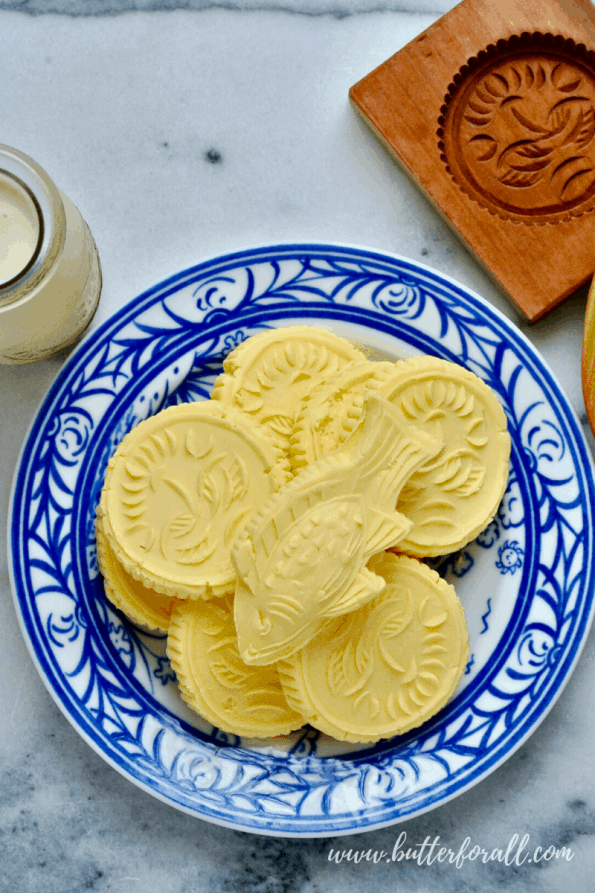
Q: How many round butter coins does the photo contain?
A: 7